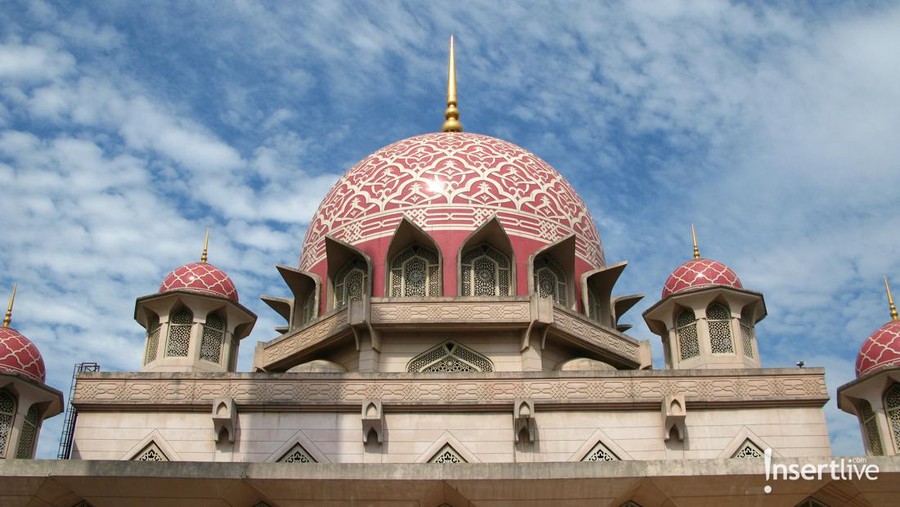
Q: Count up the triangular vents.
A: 5